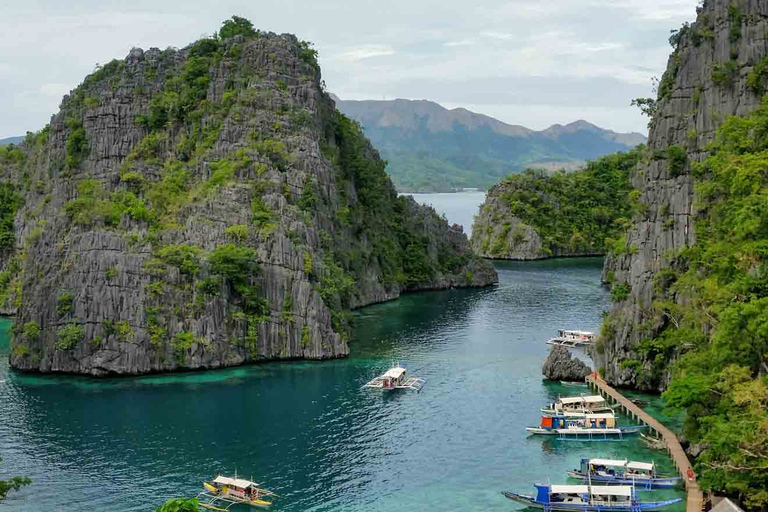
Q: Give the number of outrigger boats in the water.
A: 7